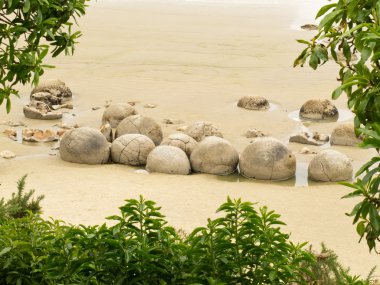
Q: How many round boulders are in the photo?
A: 13